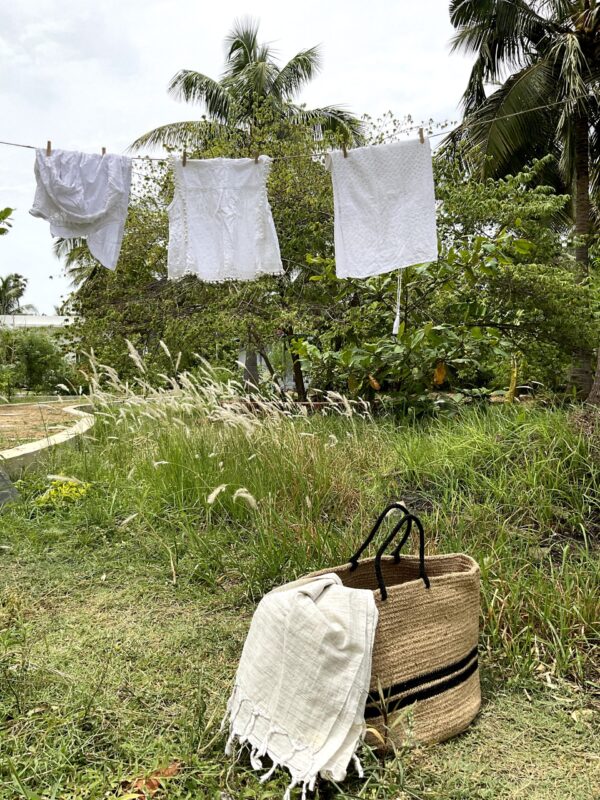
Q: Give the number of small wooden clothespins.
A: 6